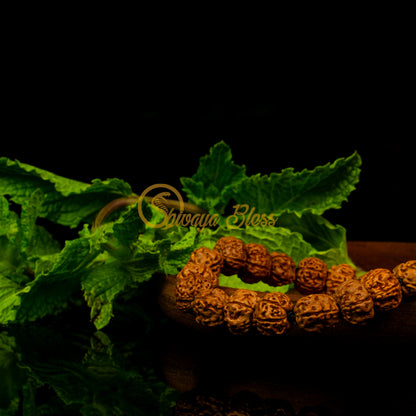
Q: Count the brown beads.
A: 14